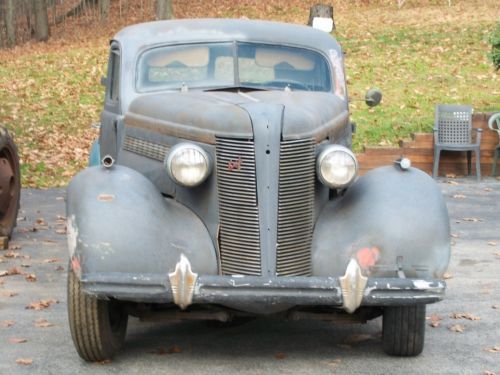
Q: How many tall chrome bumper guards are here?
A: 2